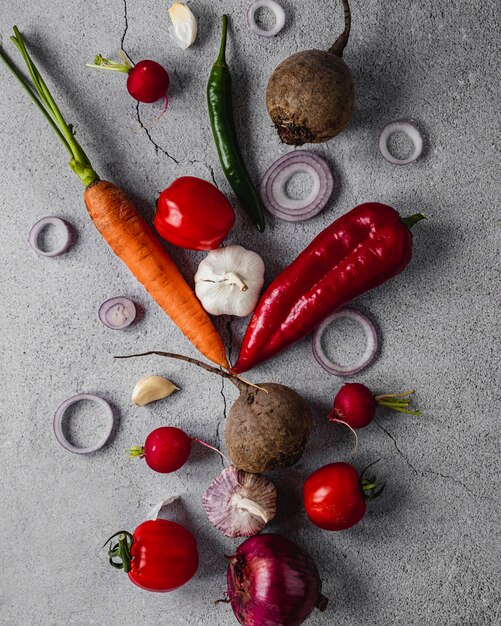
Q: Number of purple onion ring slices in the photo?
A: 7